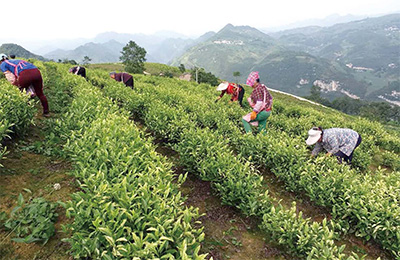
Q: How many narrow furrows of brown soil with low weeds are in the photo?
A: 3